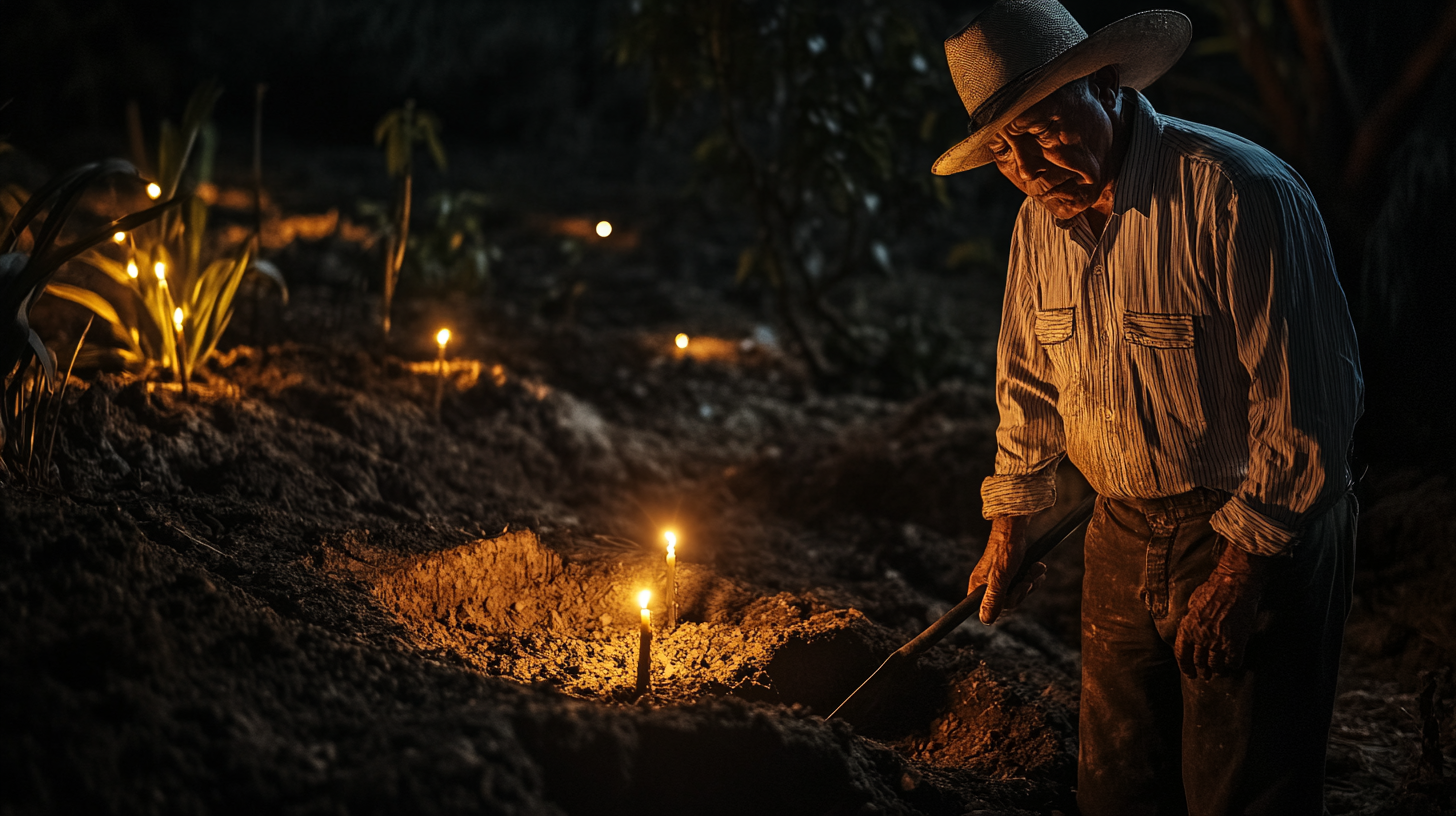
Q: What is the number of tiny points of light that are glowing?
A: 10